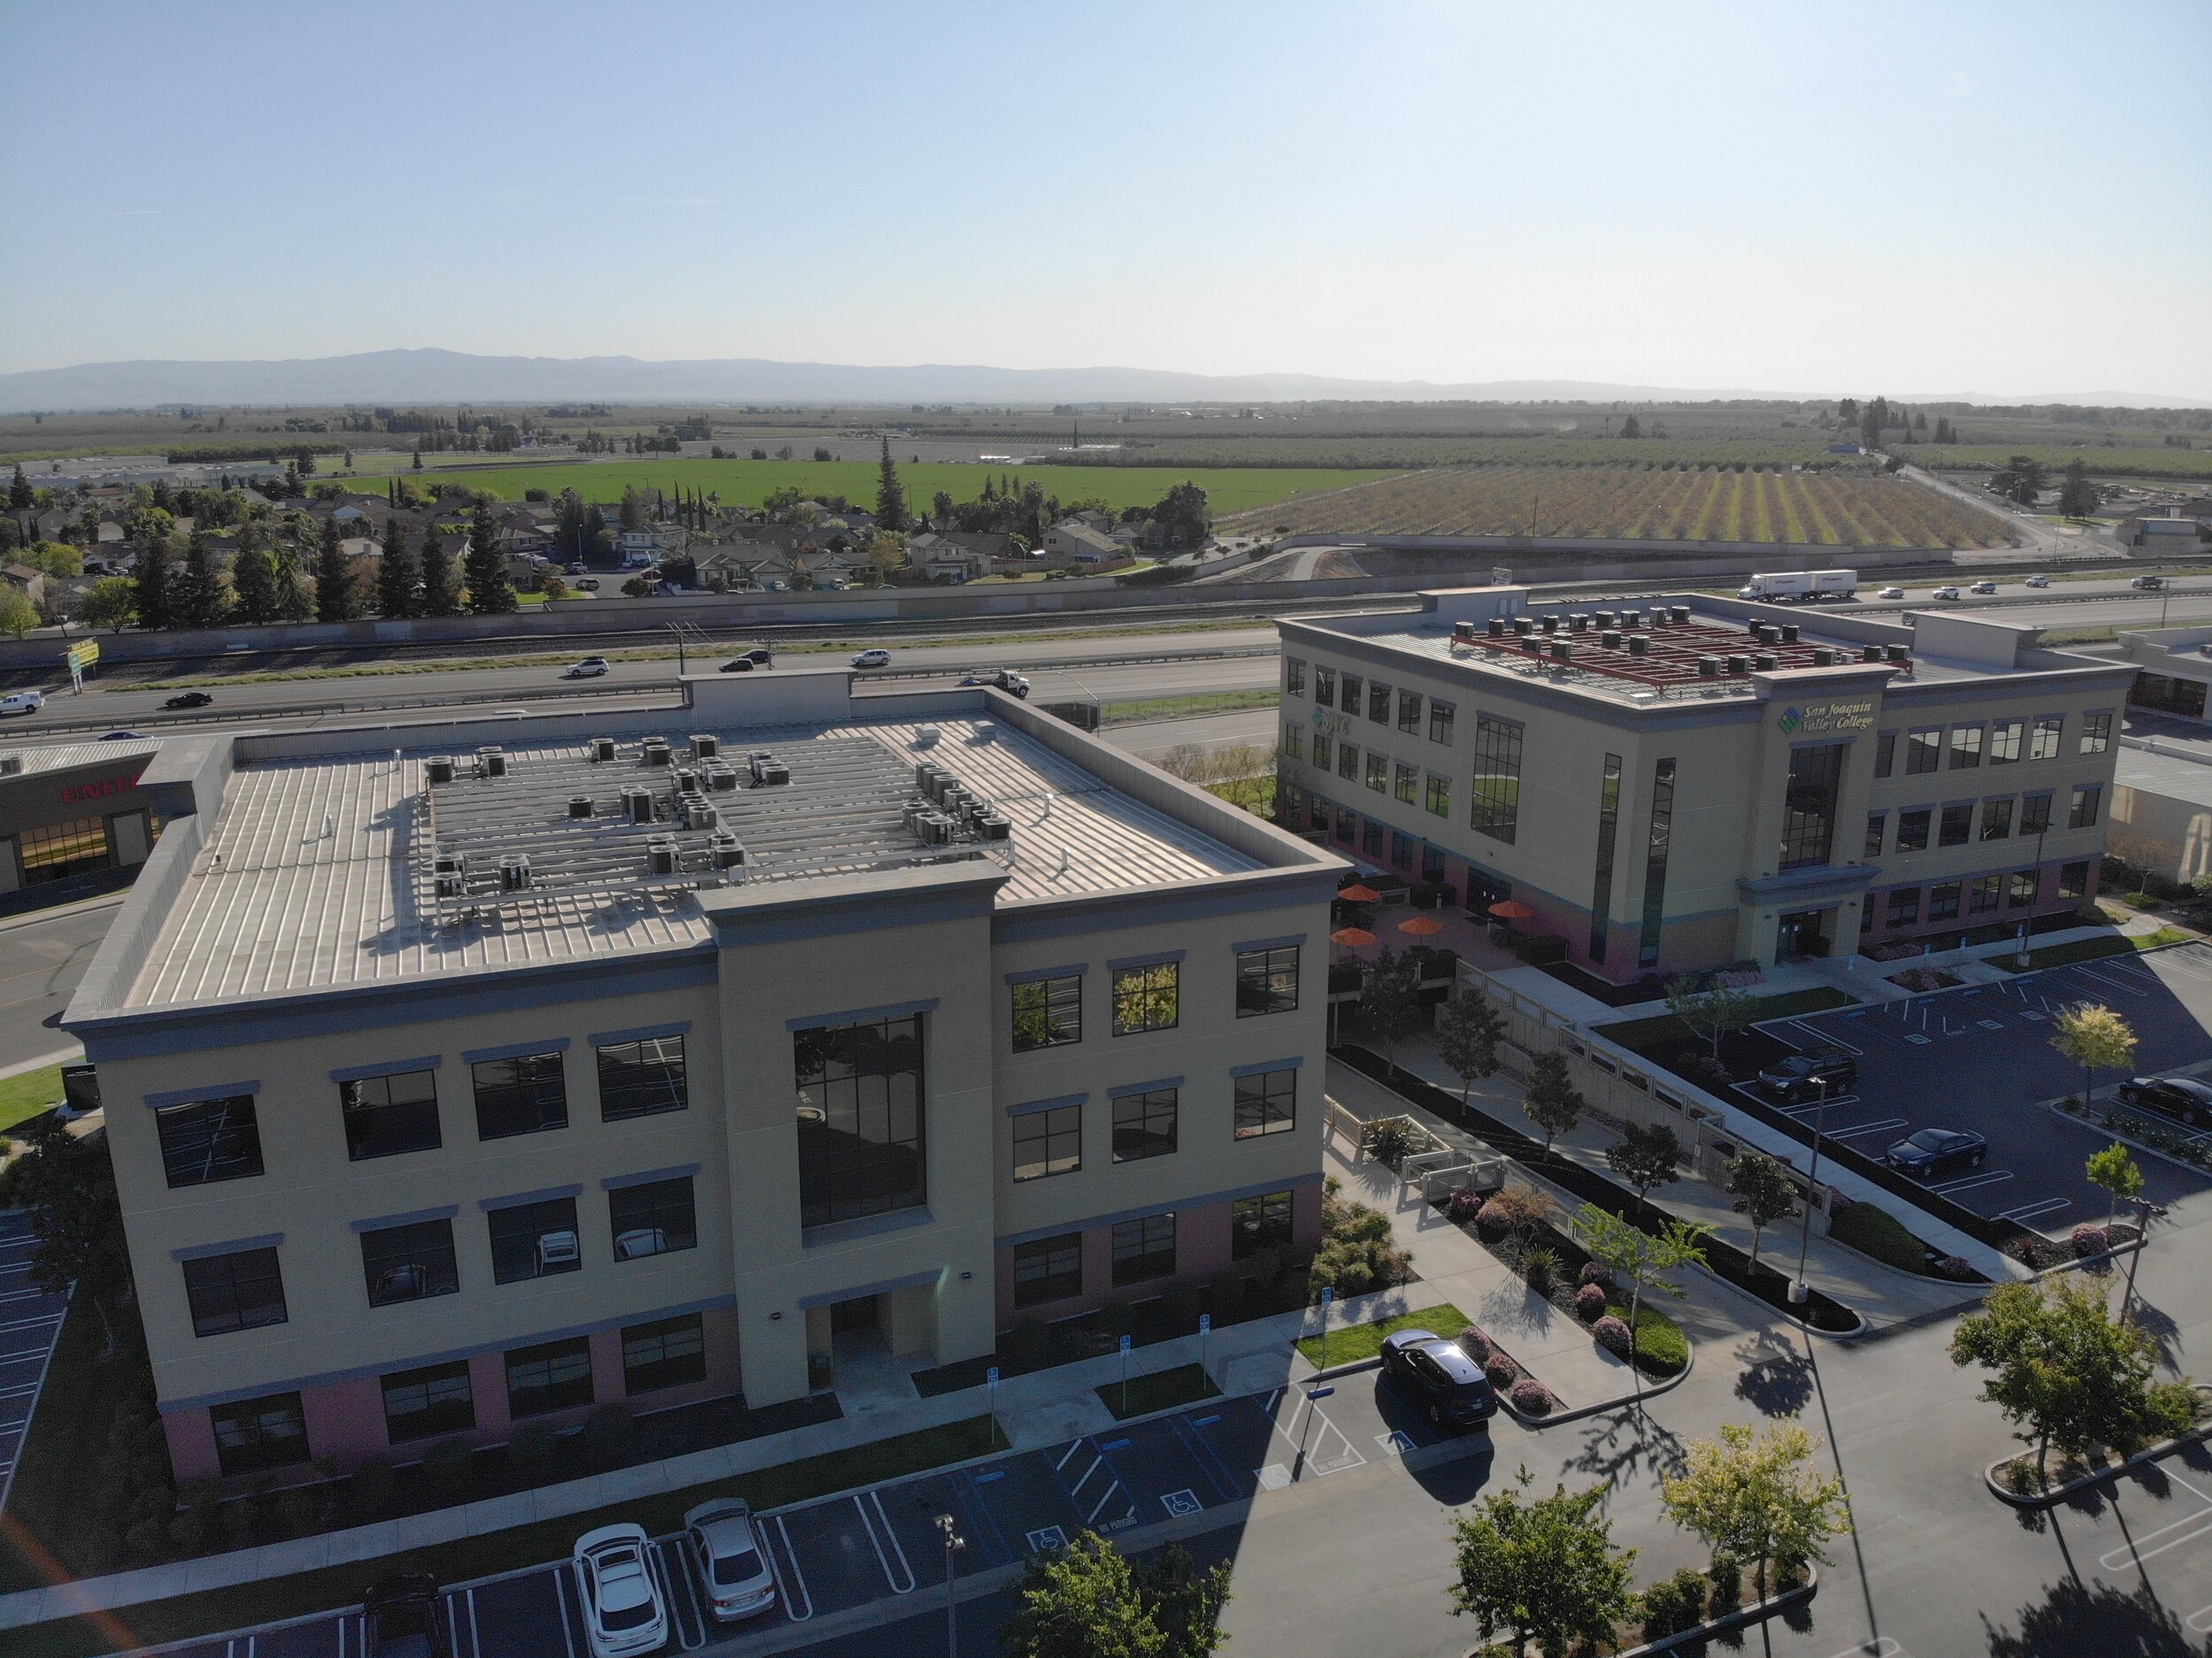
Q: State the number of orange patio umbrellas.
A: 4